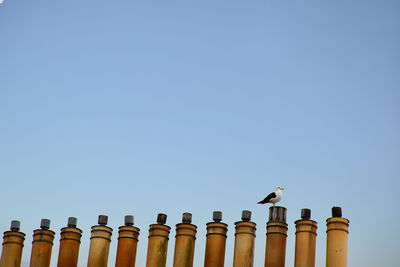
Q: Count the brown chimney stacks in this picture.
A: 12